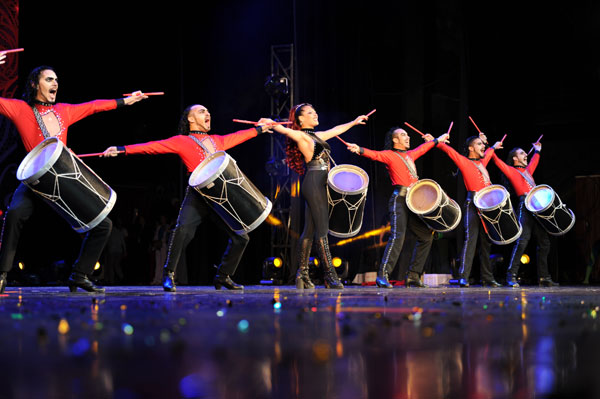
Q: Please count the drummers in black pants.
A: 6